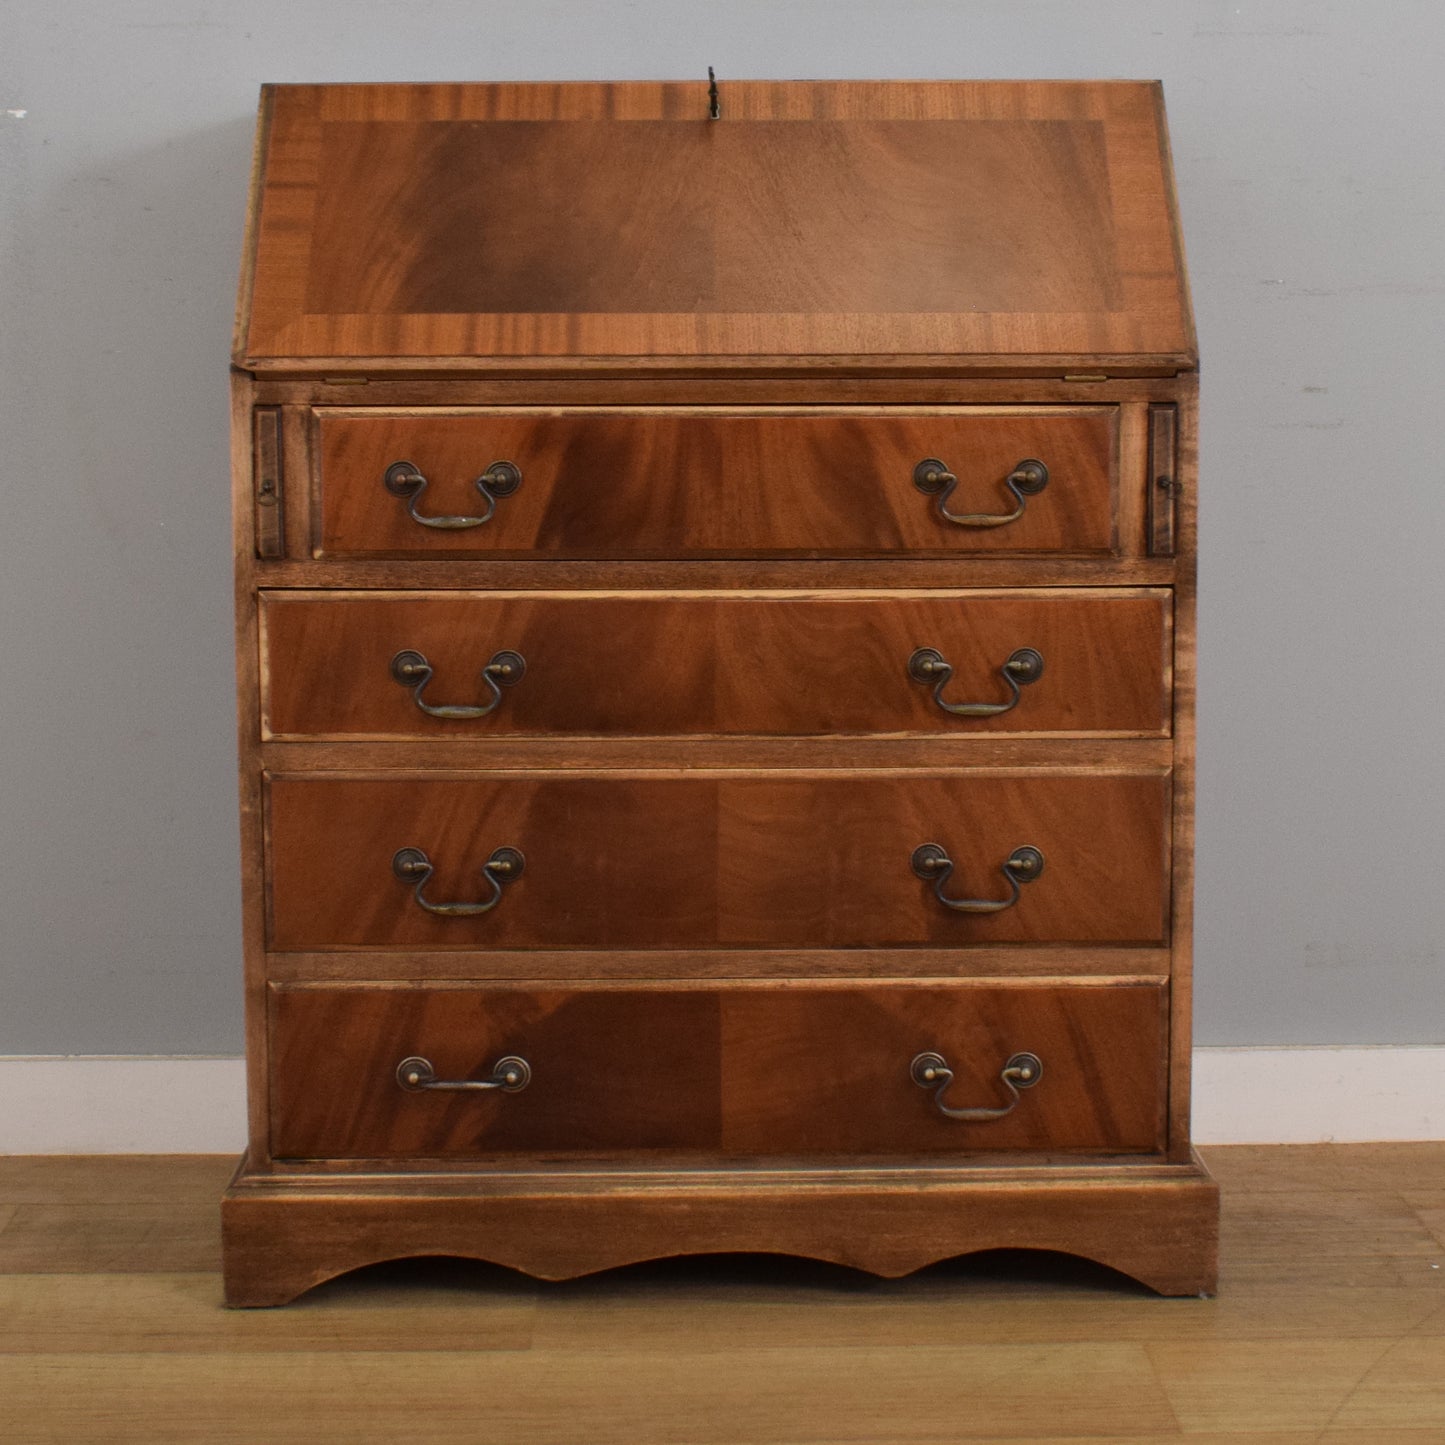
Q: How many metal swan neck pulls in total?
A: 8